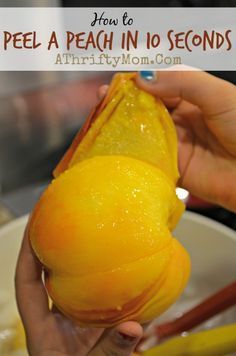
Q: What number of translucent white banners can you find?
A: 1